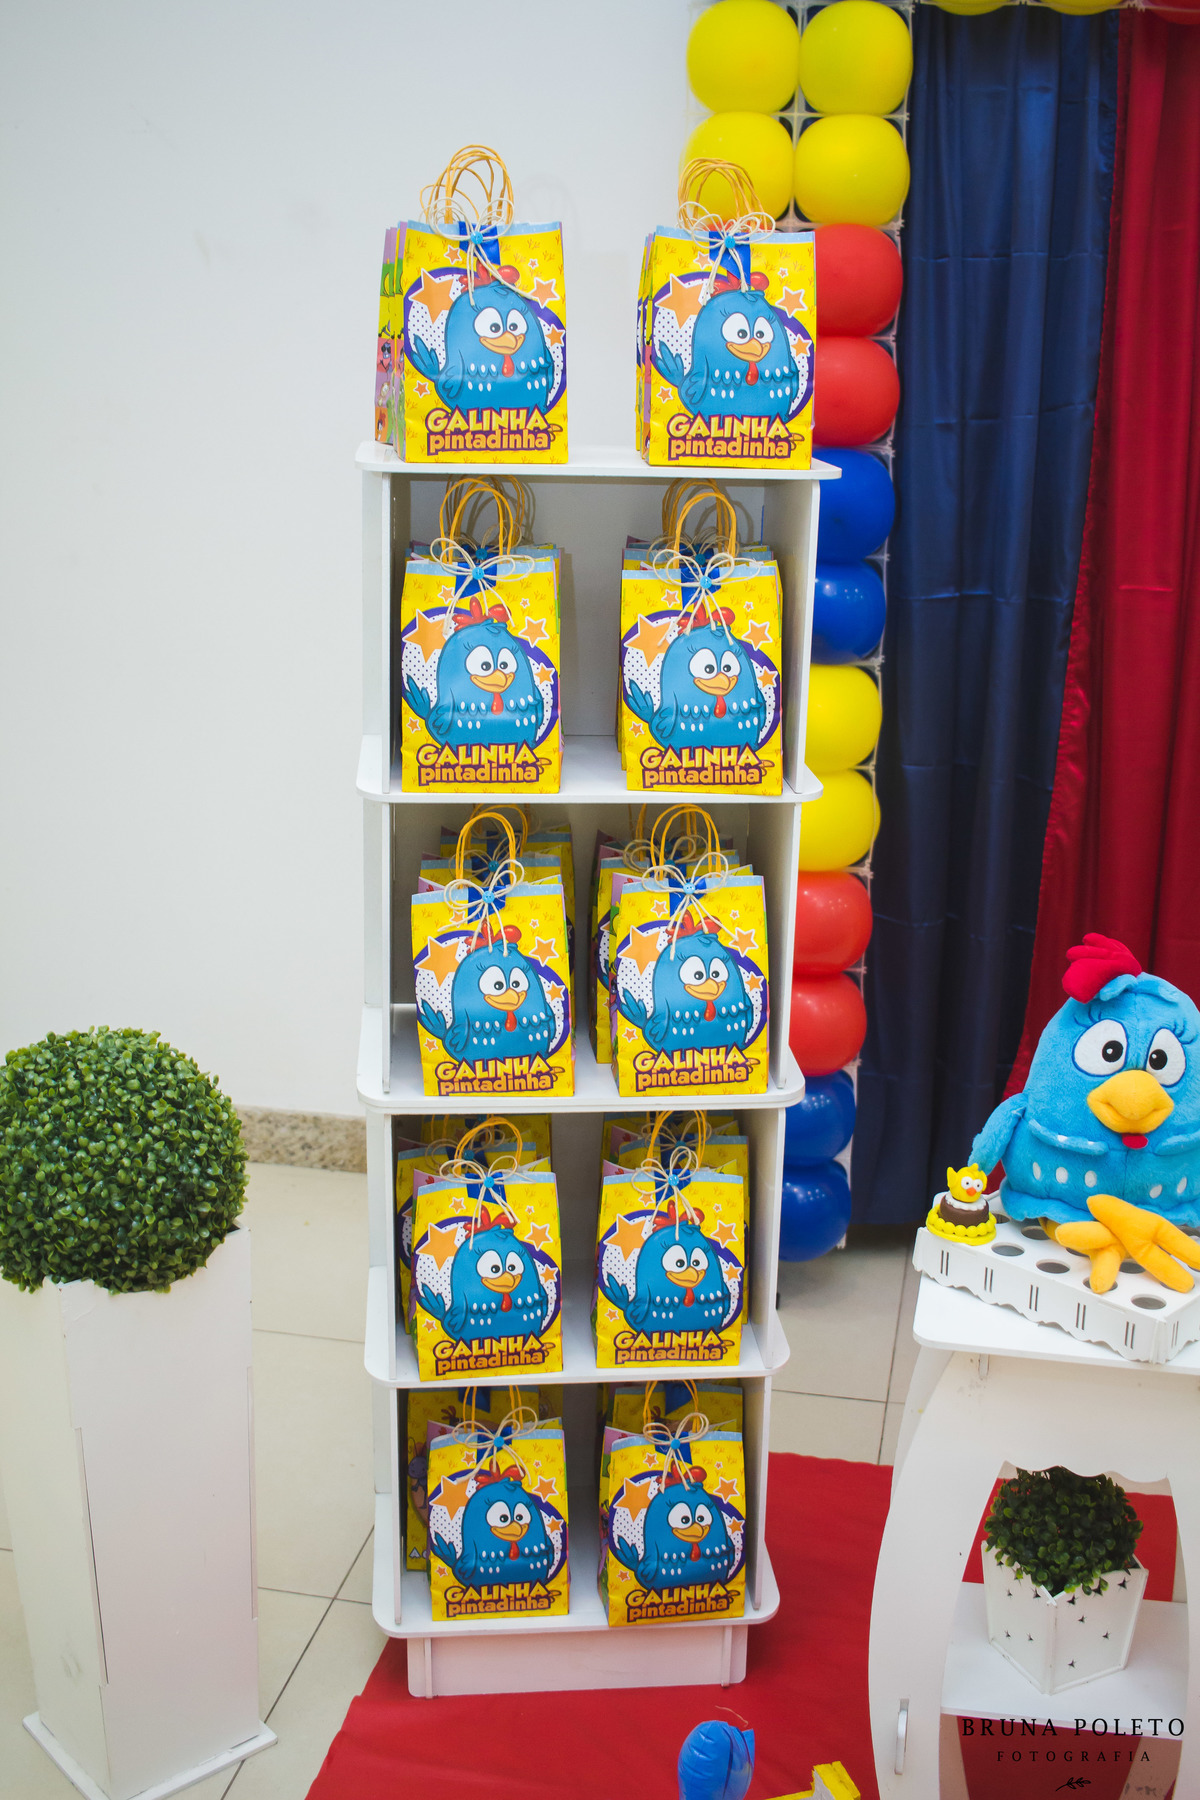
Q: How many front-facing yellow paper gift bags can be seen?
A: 10